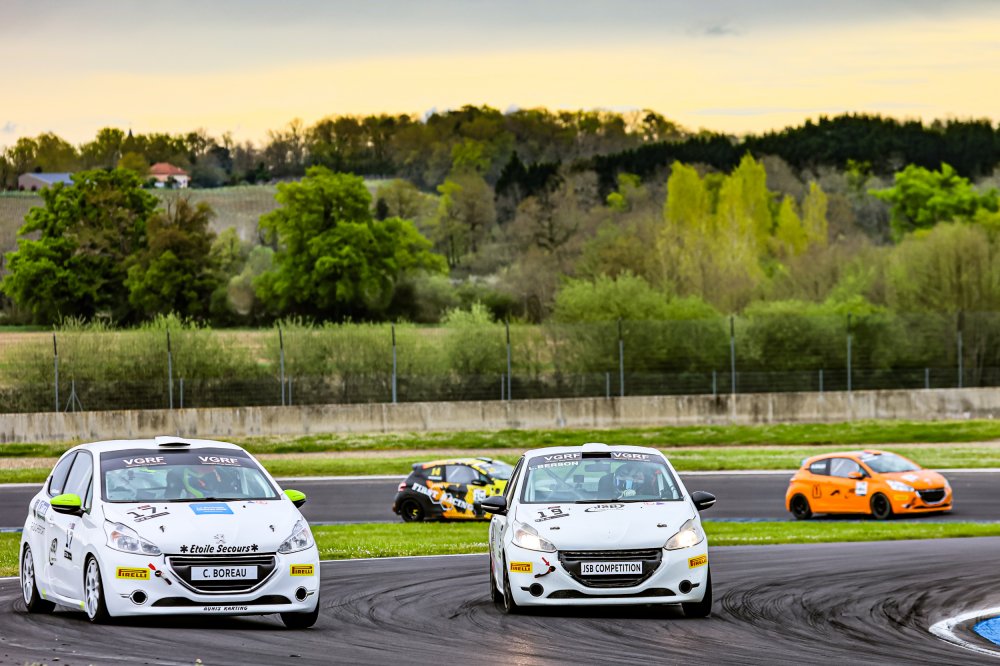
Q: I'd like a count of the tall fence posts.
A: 9